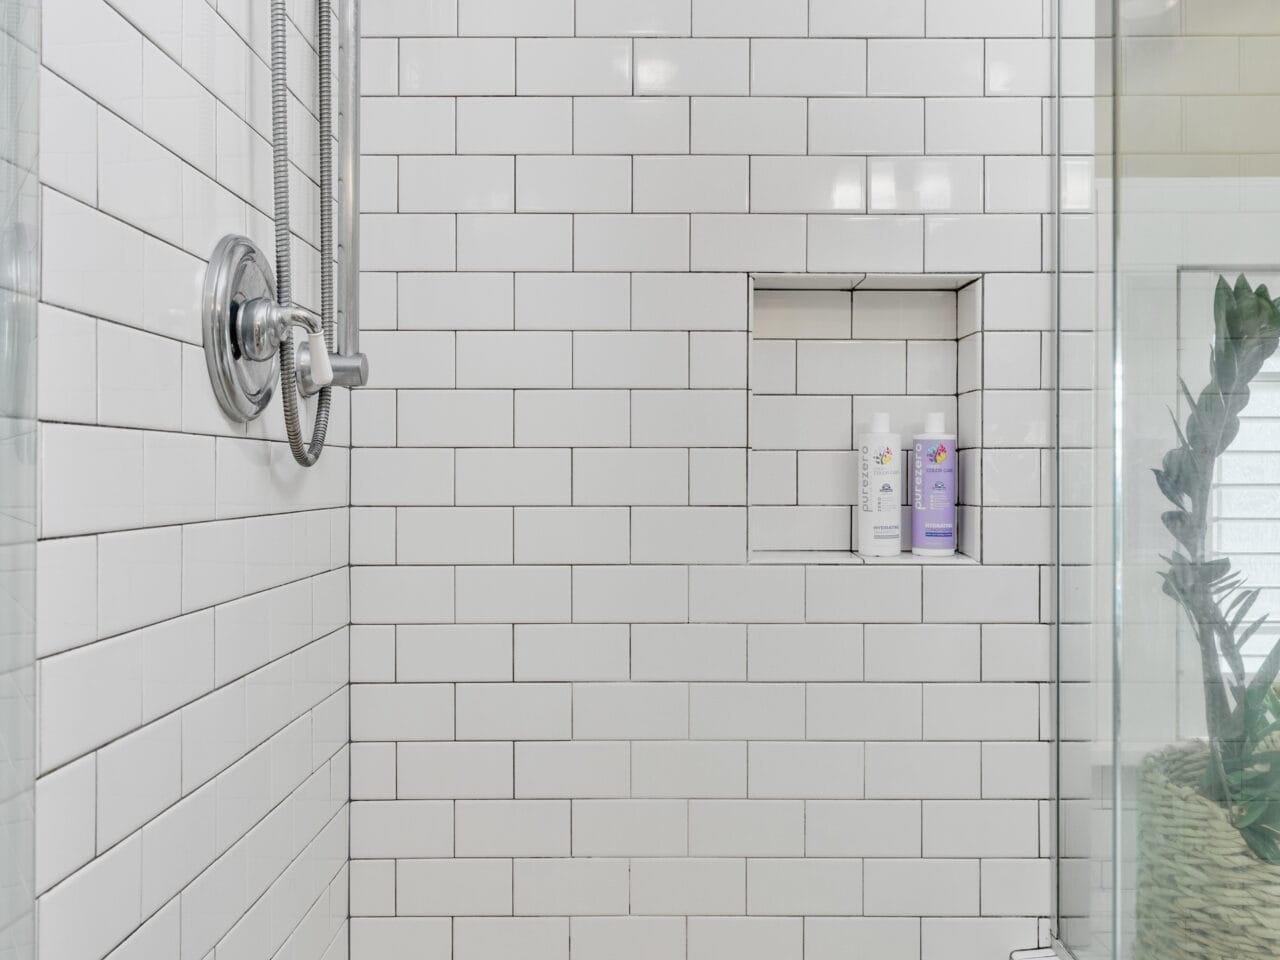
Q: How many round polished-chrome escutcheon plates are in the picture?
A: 1